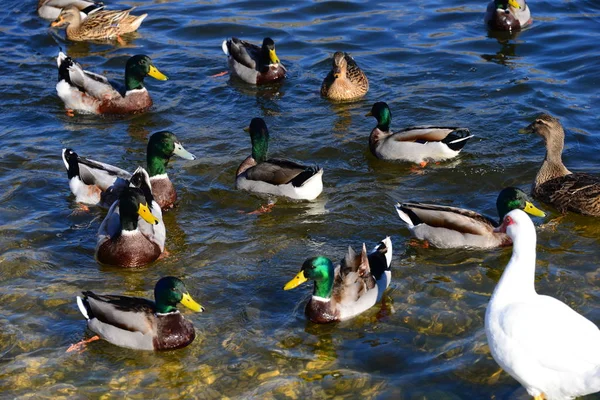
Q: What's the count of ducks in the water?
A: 14